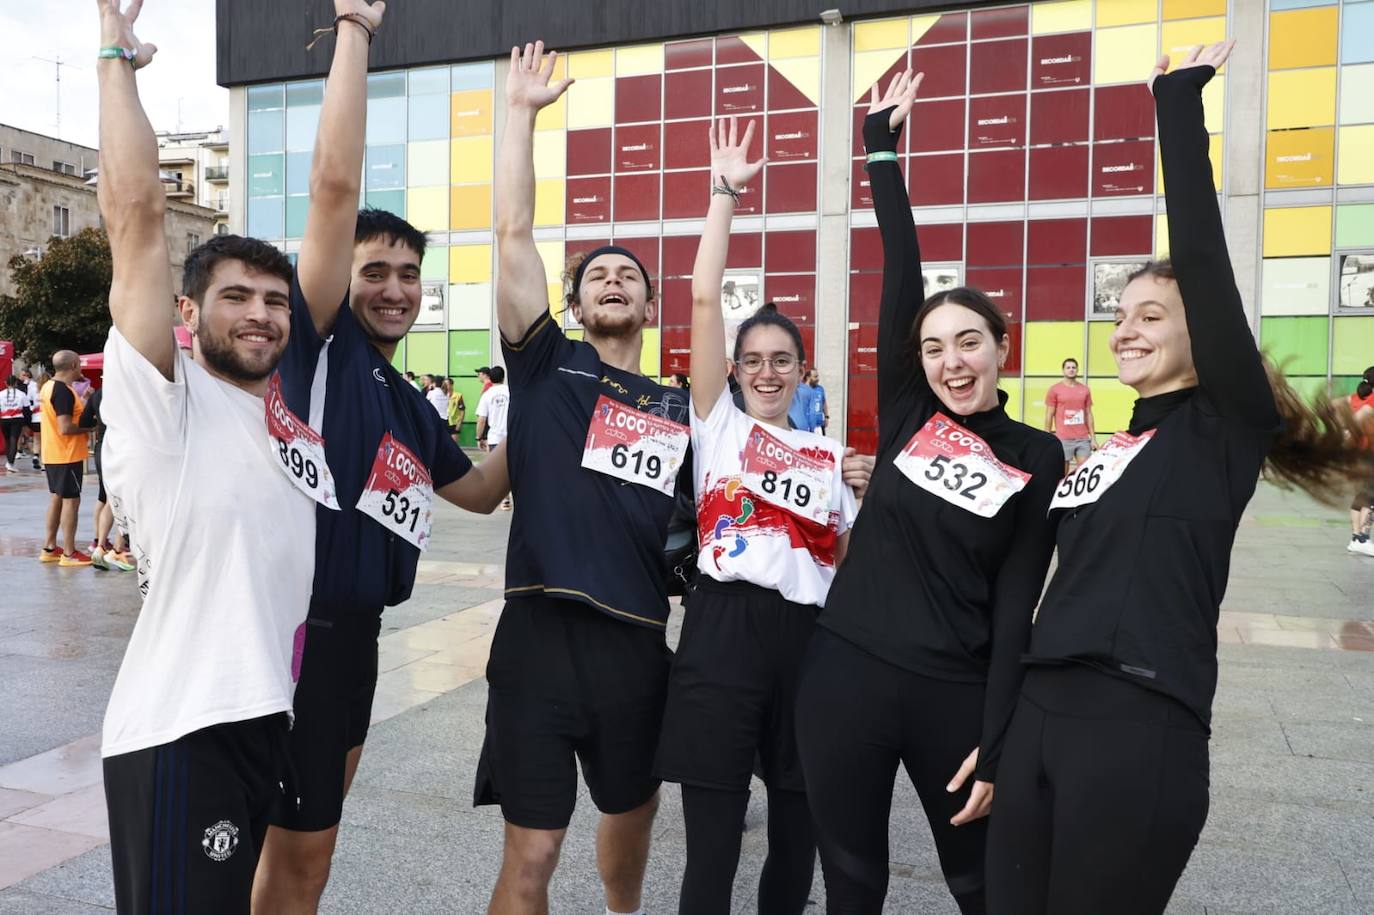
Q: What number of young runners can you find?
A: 6